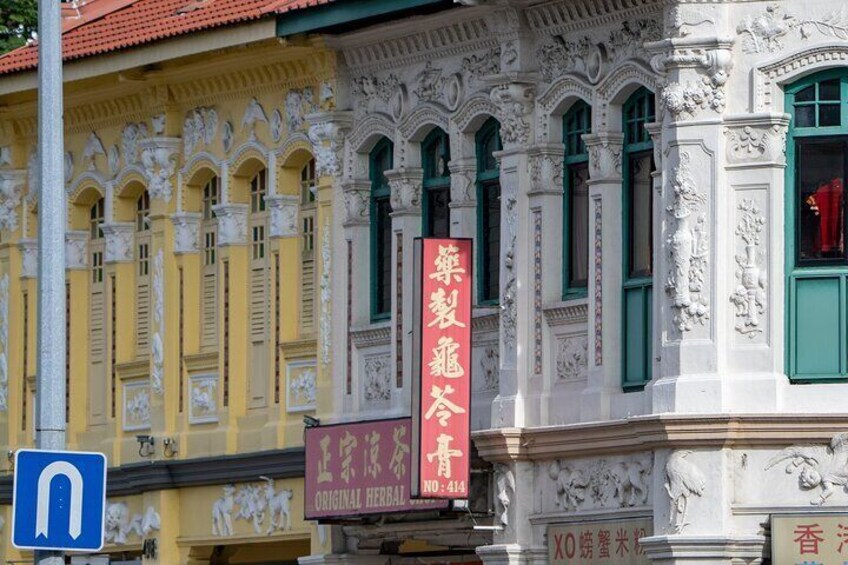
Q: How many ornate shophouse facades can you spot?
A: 2